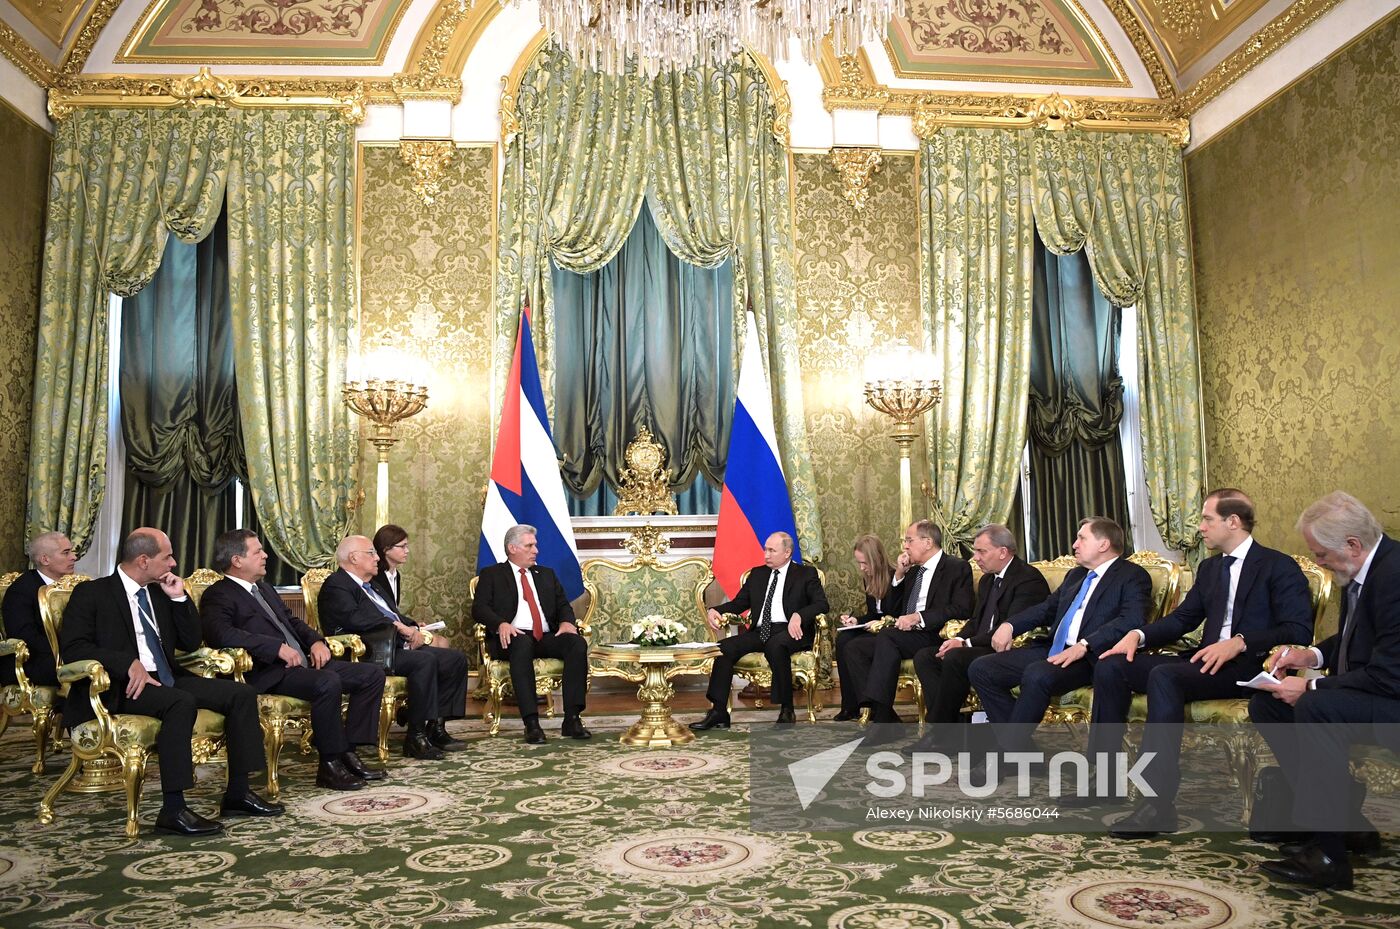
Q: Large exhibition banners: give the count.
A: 0